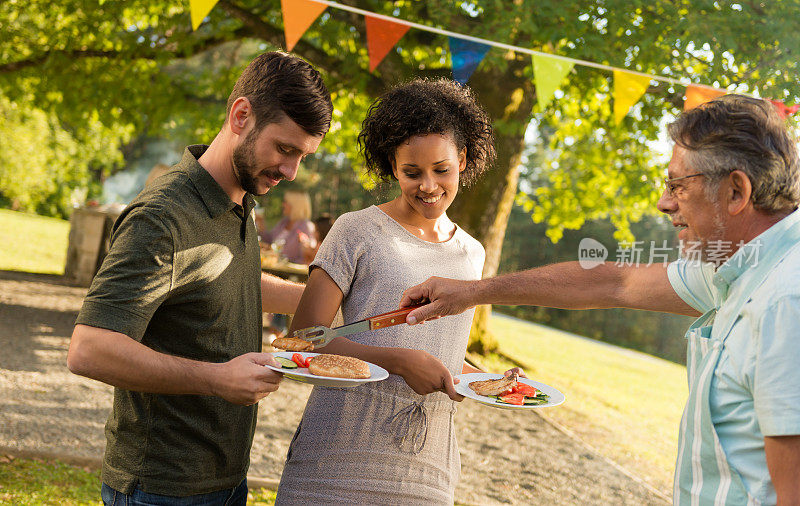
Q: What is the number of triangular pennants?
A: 8